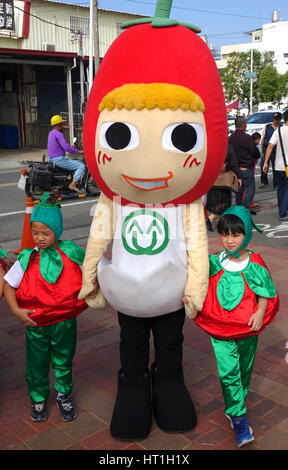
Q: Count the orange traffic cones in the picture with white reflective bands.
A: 1